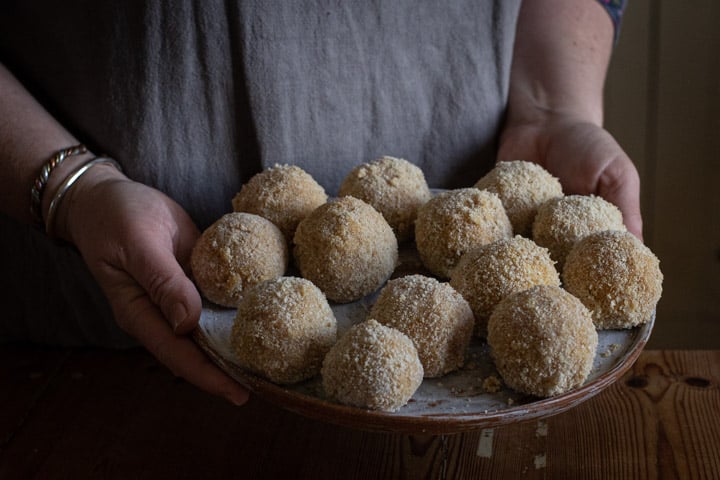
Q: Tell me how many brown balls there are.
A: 13